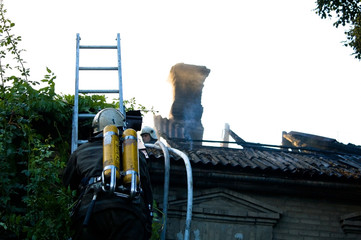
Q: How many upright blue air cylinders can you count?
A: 0